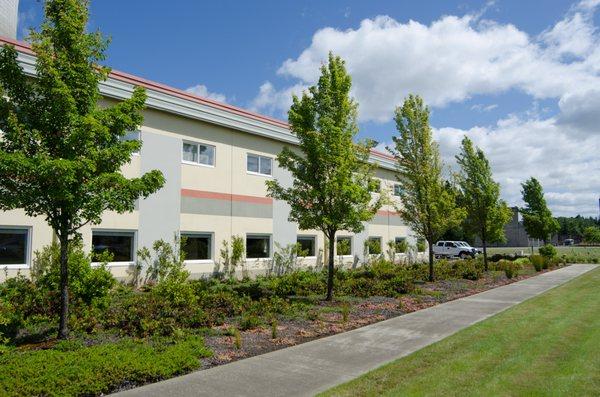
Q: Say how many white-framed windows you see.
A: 14